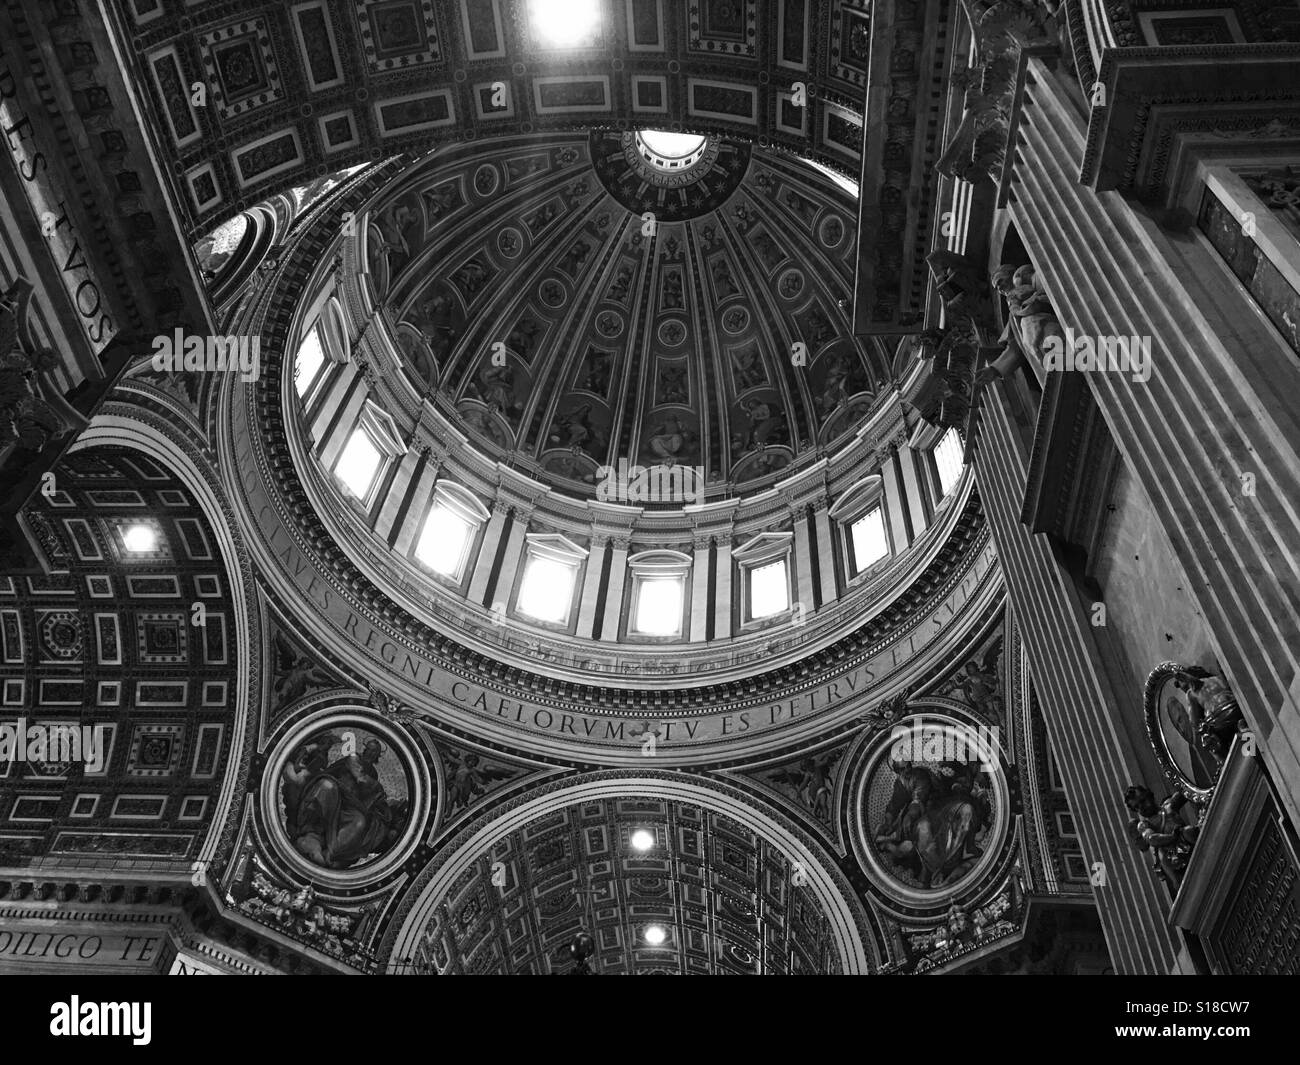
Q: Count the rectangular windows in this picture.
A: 8